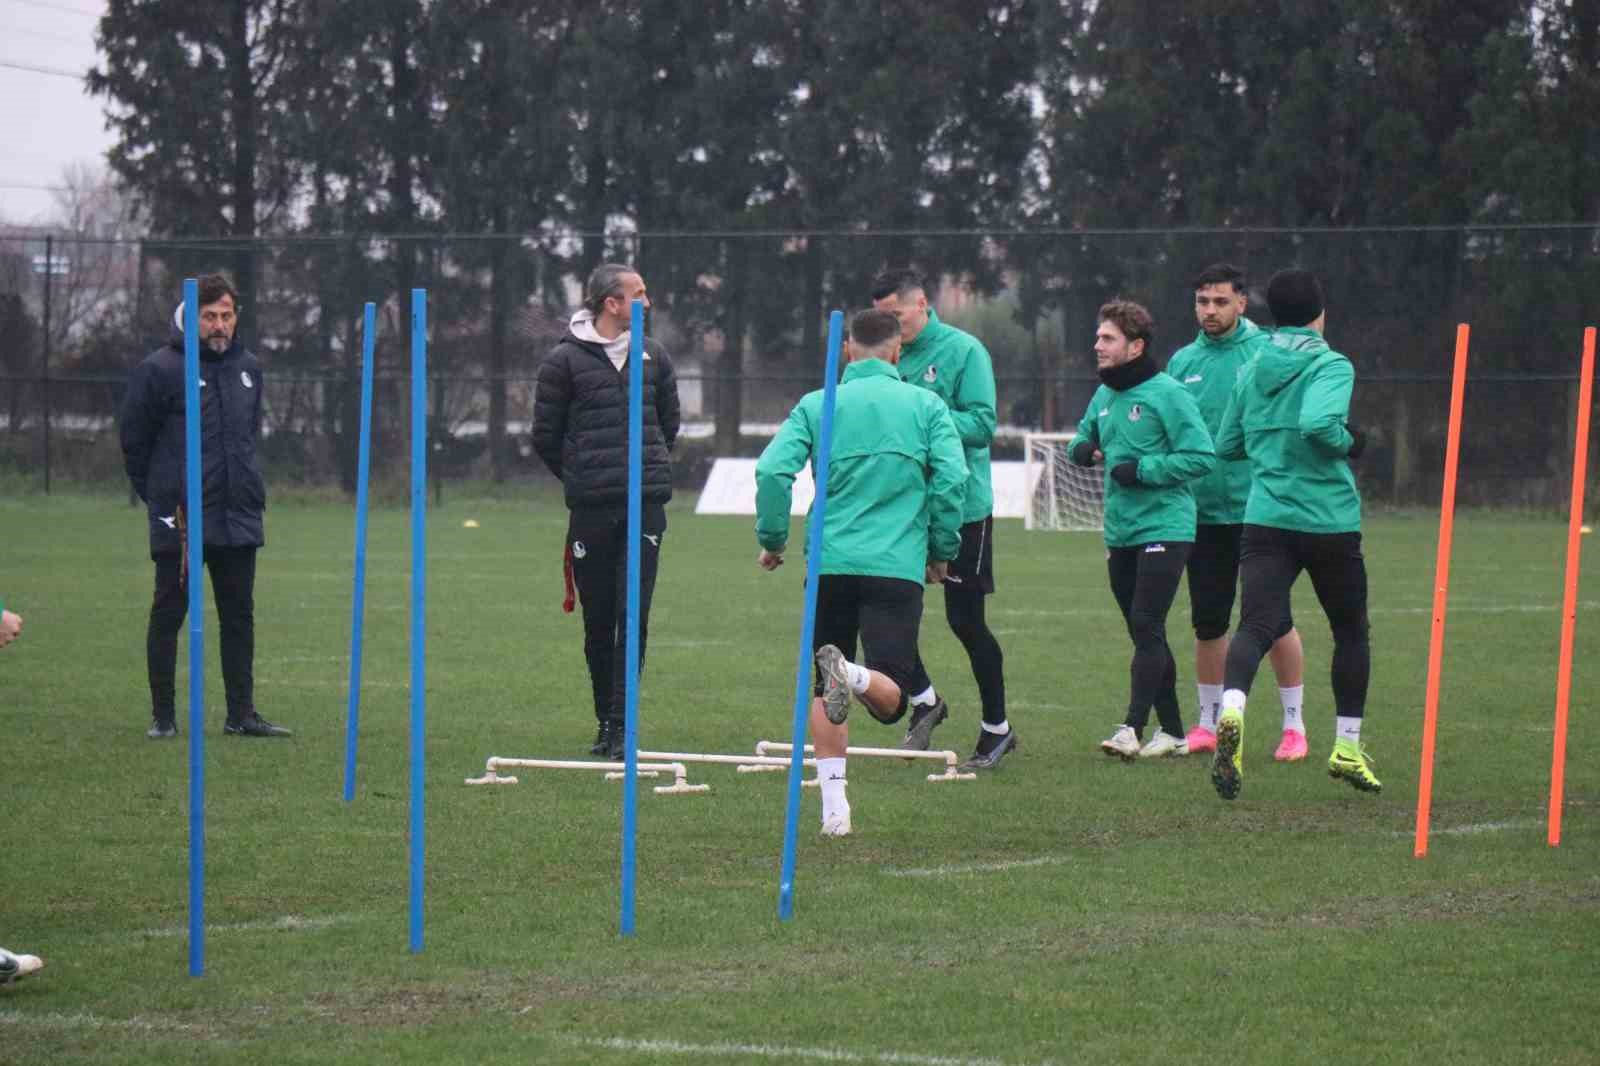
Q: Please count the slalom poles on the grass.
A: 7